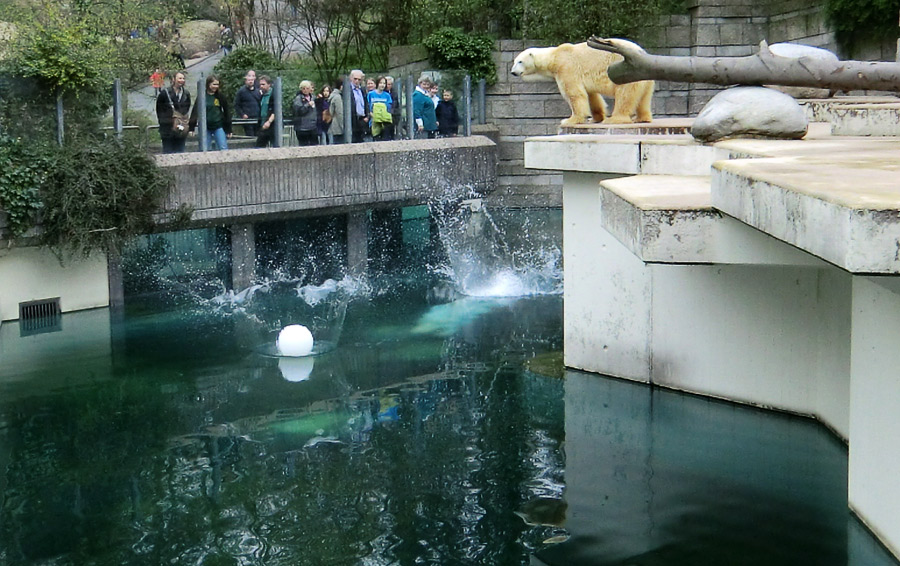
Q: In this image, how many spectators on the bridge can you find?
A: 15